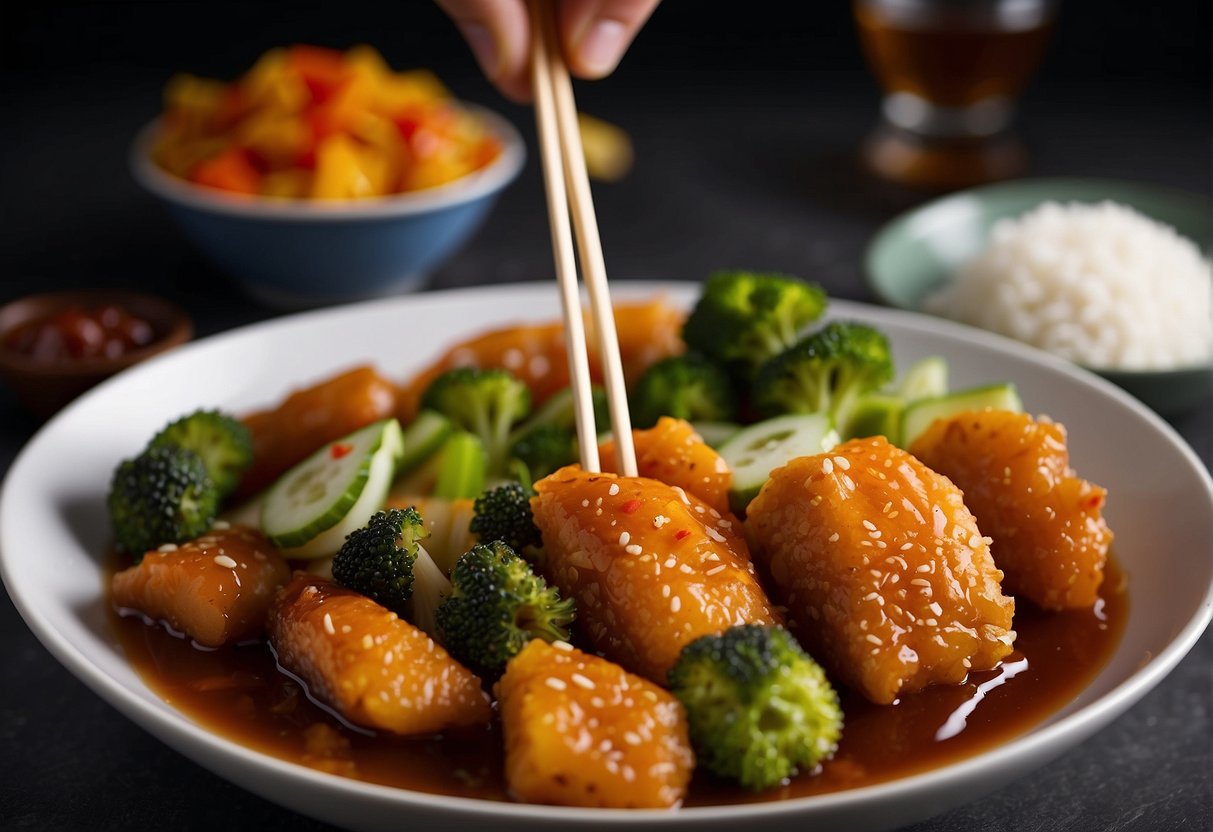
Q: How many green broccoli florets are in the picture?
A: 11